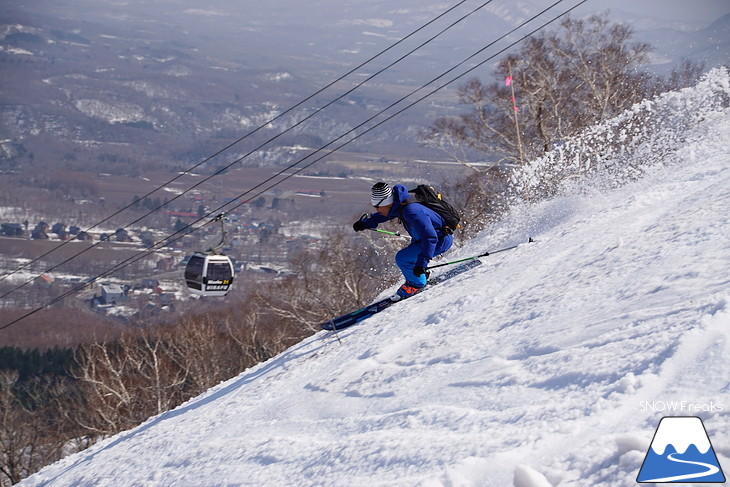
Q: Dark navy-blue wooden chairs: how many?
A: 0